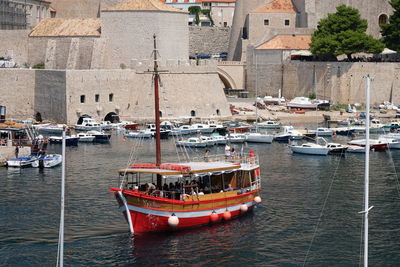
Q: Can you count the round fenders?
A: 5